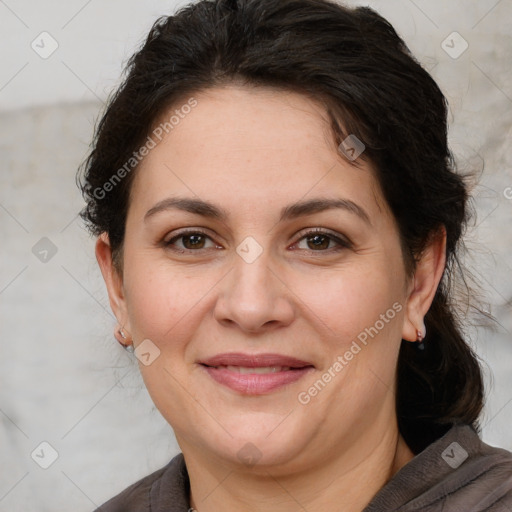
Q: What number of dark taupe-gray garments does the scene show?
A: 1